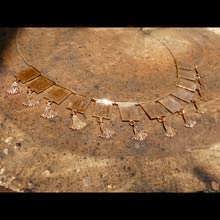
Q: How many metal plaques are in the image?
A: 12